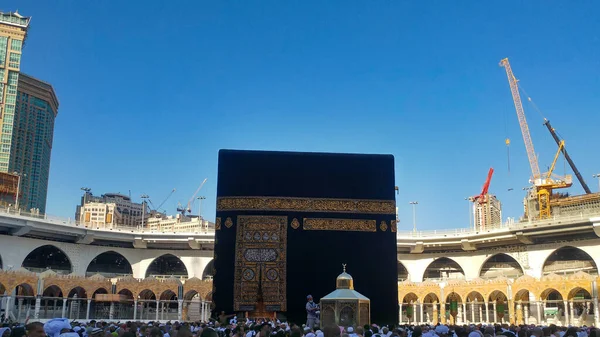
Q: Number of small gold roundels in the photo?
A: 3